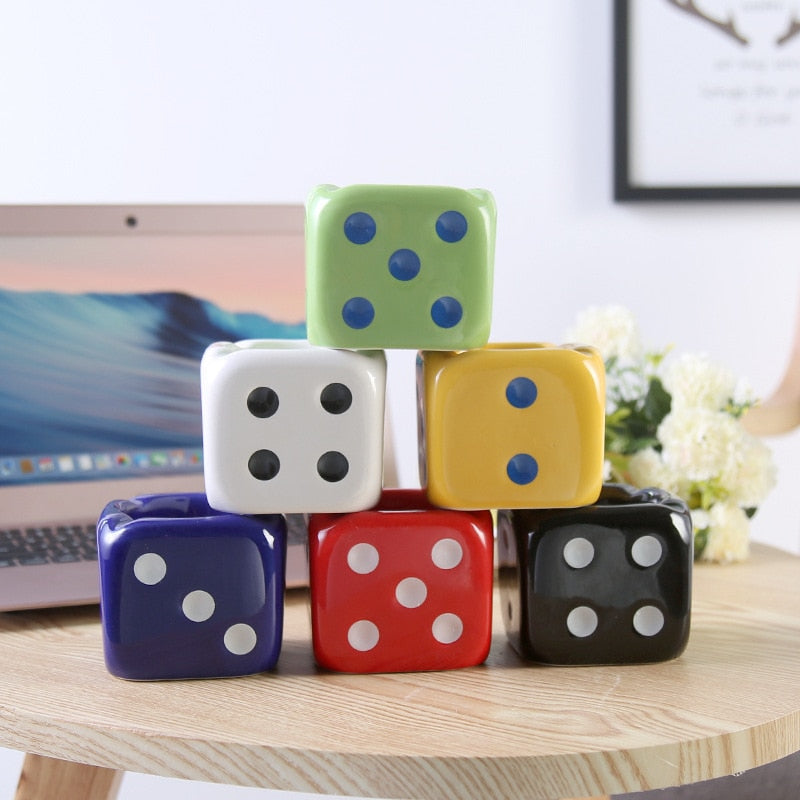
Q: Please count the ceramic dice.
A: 6